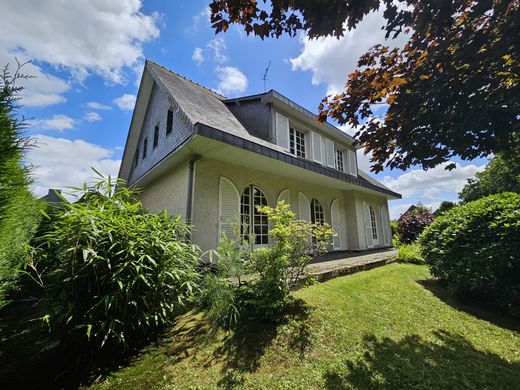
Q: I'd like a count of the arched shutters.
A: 6